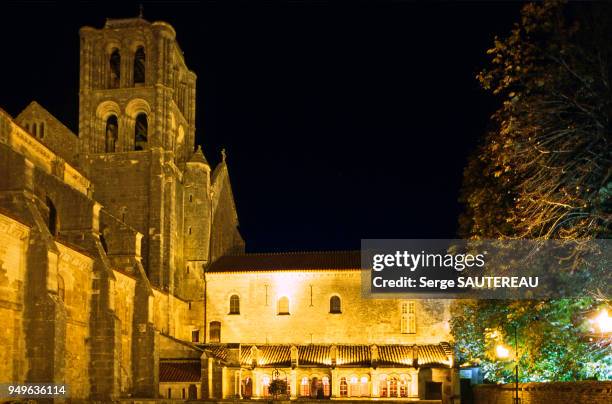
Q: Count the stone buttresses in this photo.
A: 3